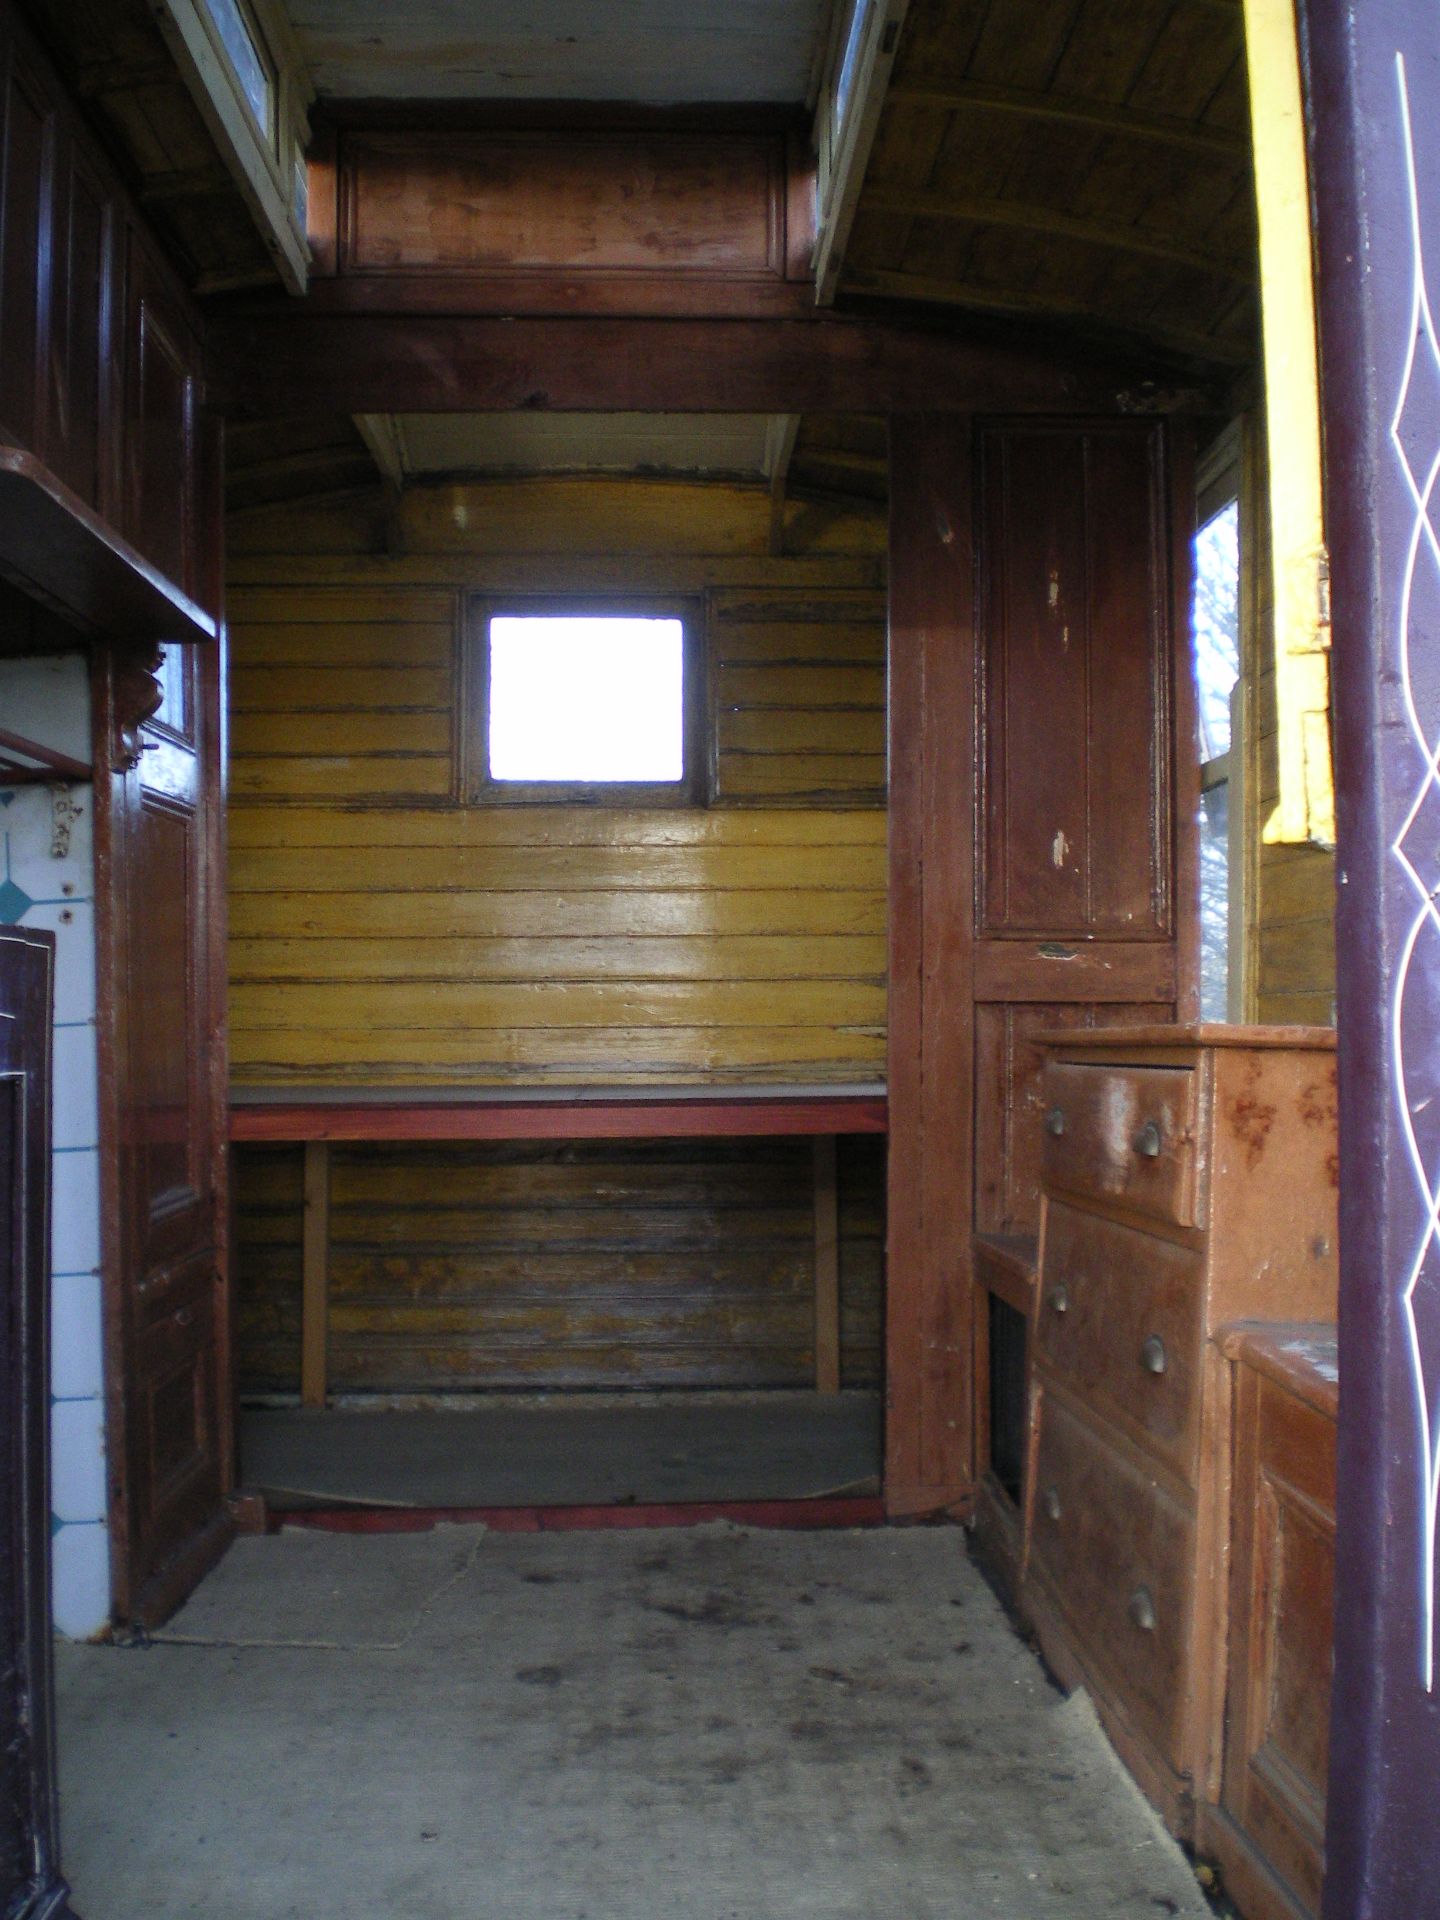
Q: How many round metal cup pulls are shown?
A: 6